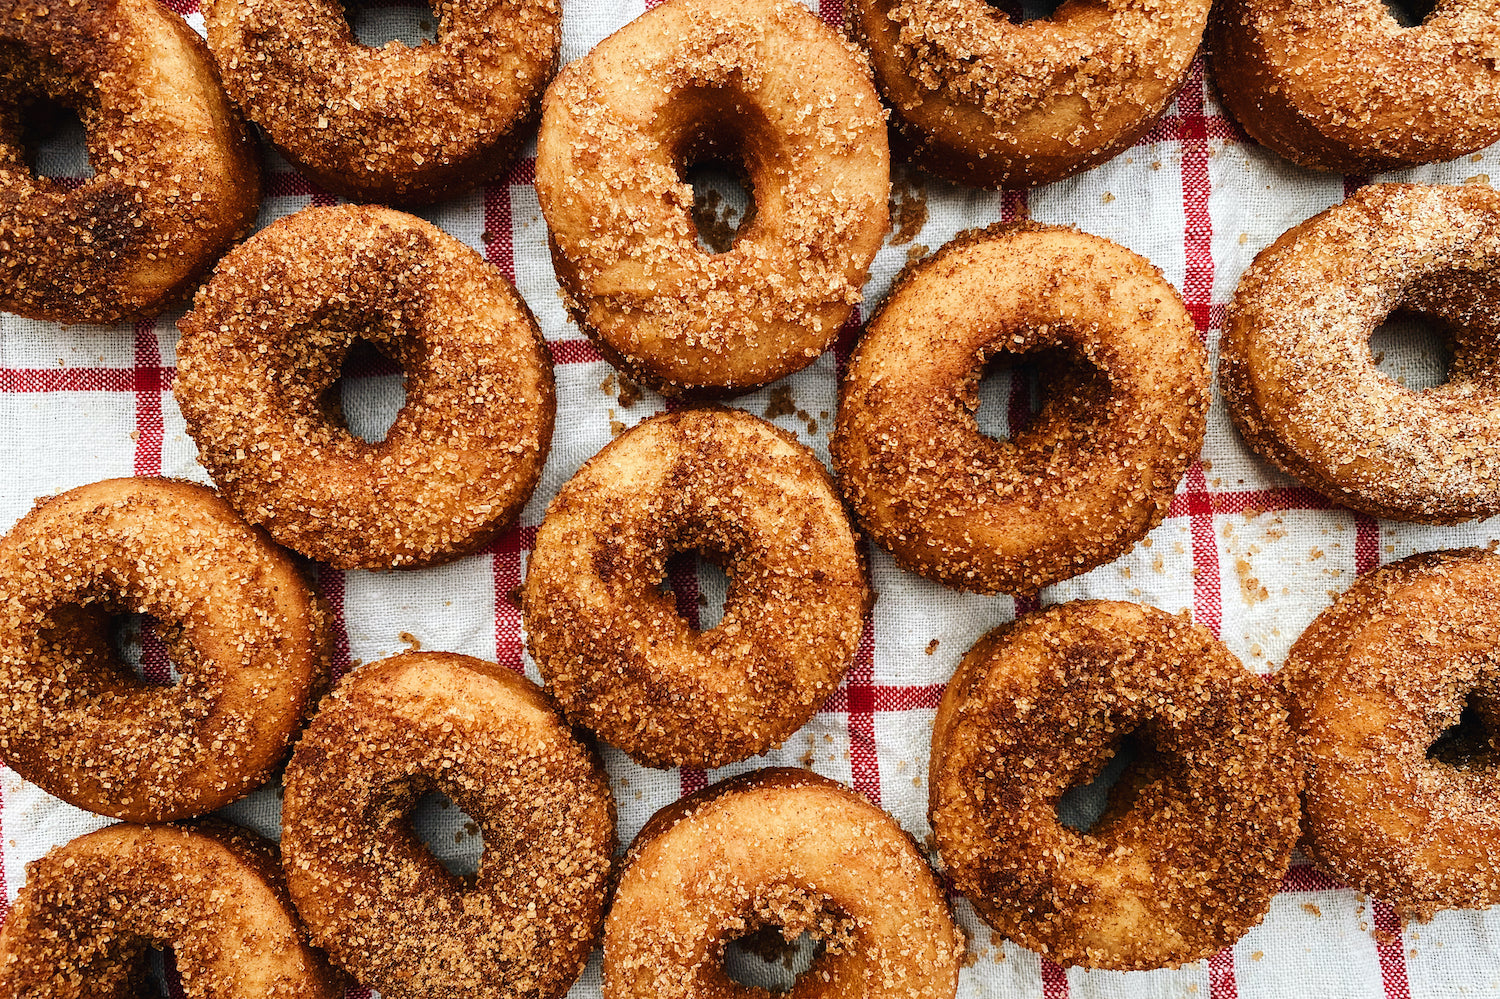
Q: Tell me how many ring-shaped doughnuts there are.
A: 15